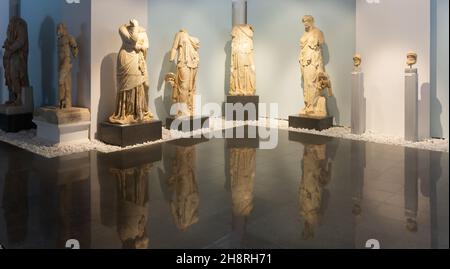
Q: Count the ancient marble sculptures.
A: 8